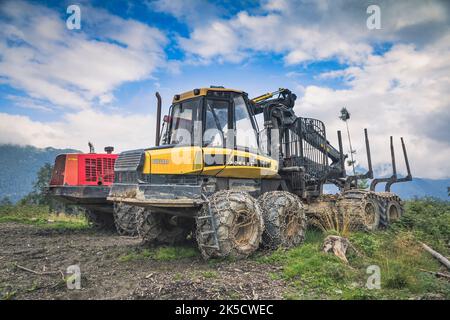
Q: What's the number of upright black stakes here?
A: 4